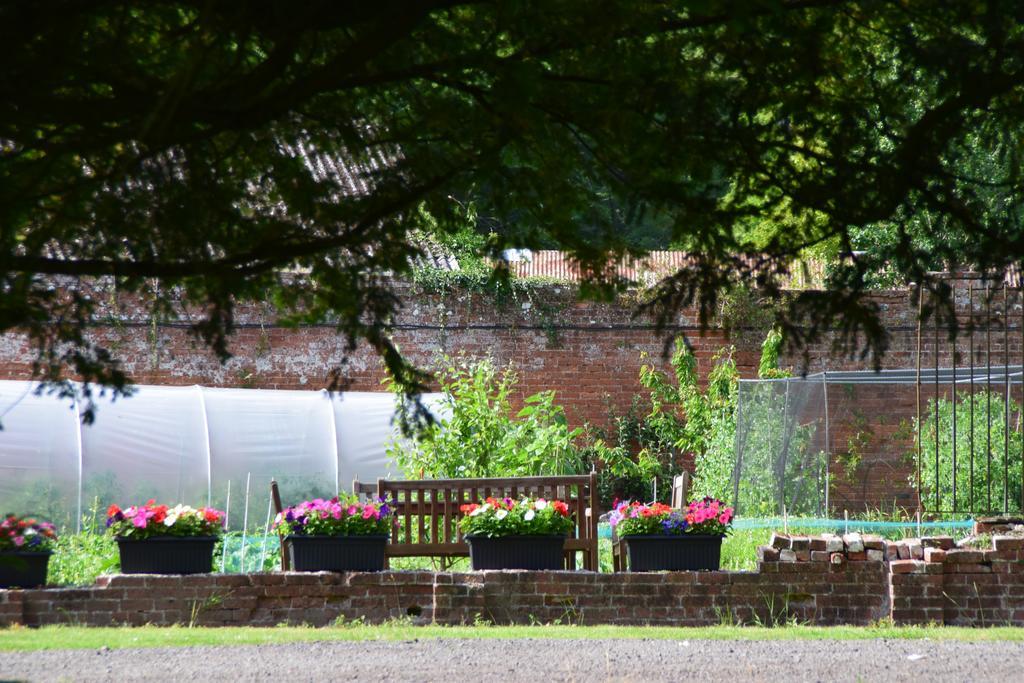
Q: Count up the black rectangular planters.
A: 5